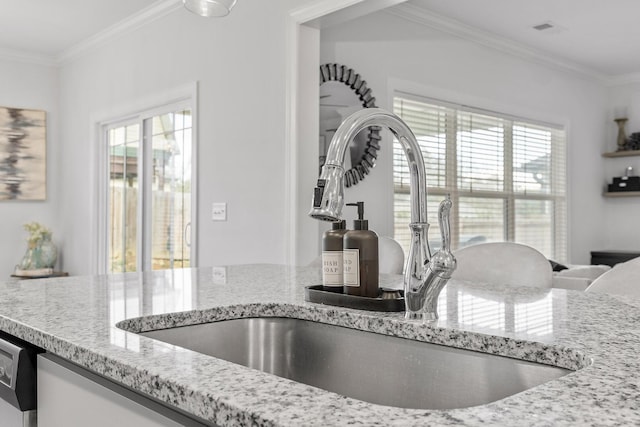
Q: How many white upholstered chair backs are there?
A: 3